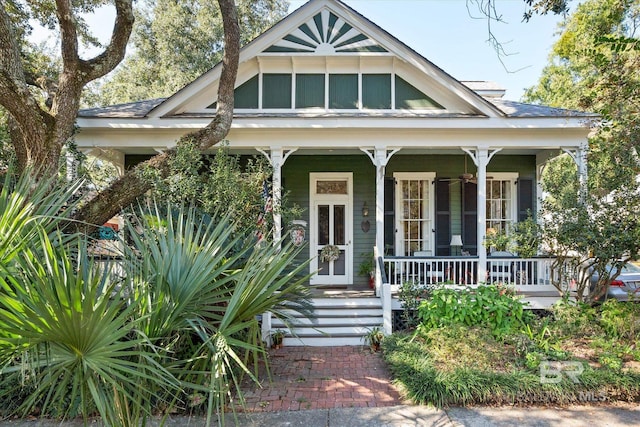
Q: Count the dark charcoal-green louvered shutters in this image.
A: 4